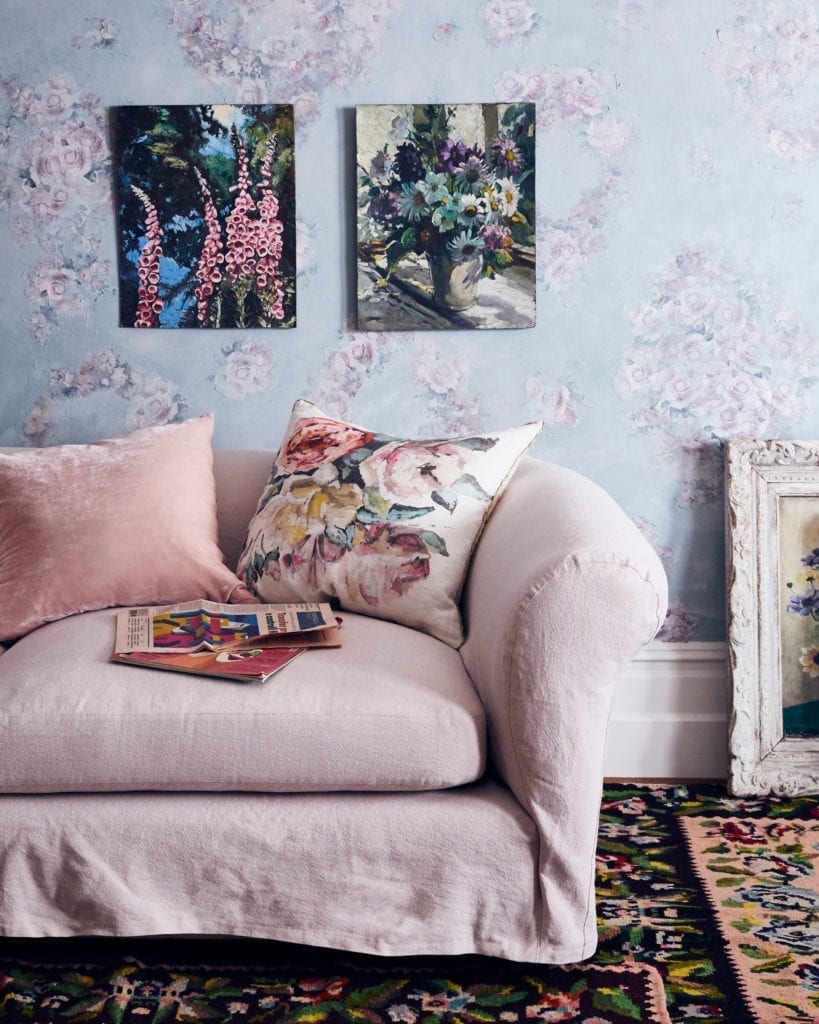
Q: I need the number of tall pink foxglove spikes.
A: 4